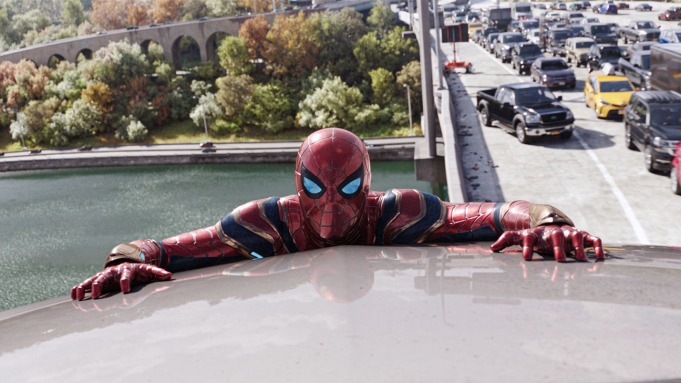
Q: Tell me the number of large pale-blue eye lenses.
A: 2